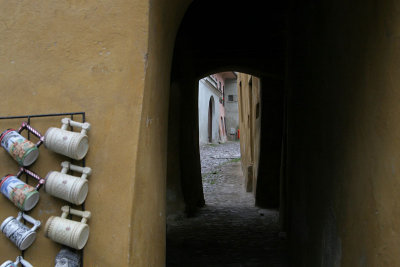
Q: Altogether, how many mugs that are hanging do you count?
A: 8